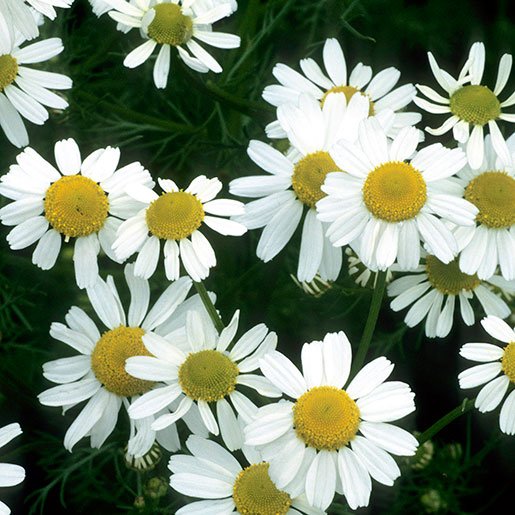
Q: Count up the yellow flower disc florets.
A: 15